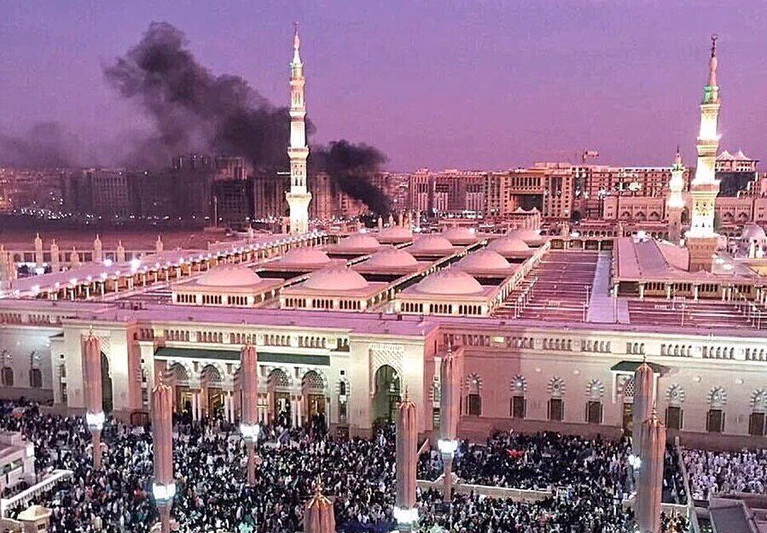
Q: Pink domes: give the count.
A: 12